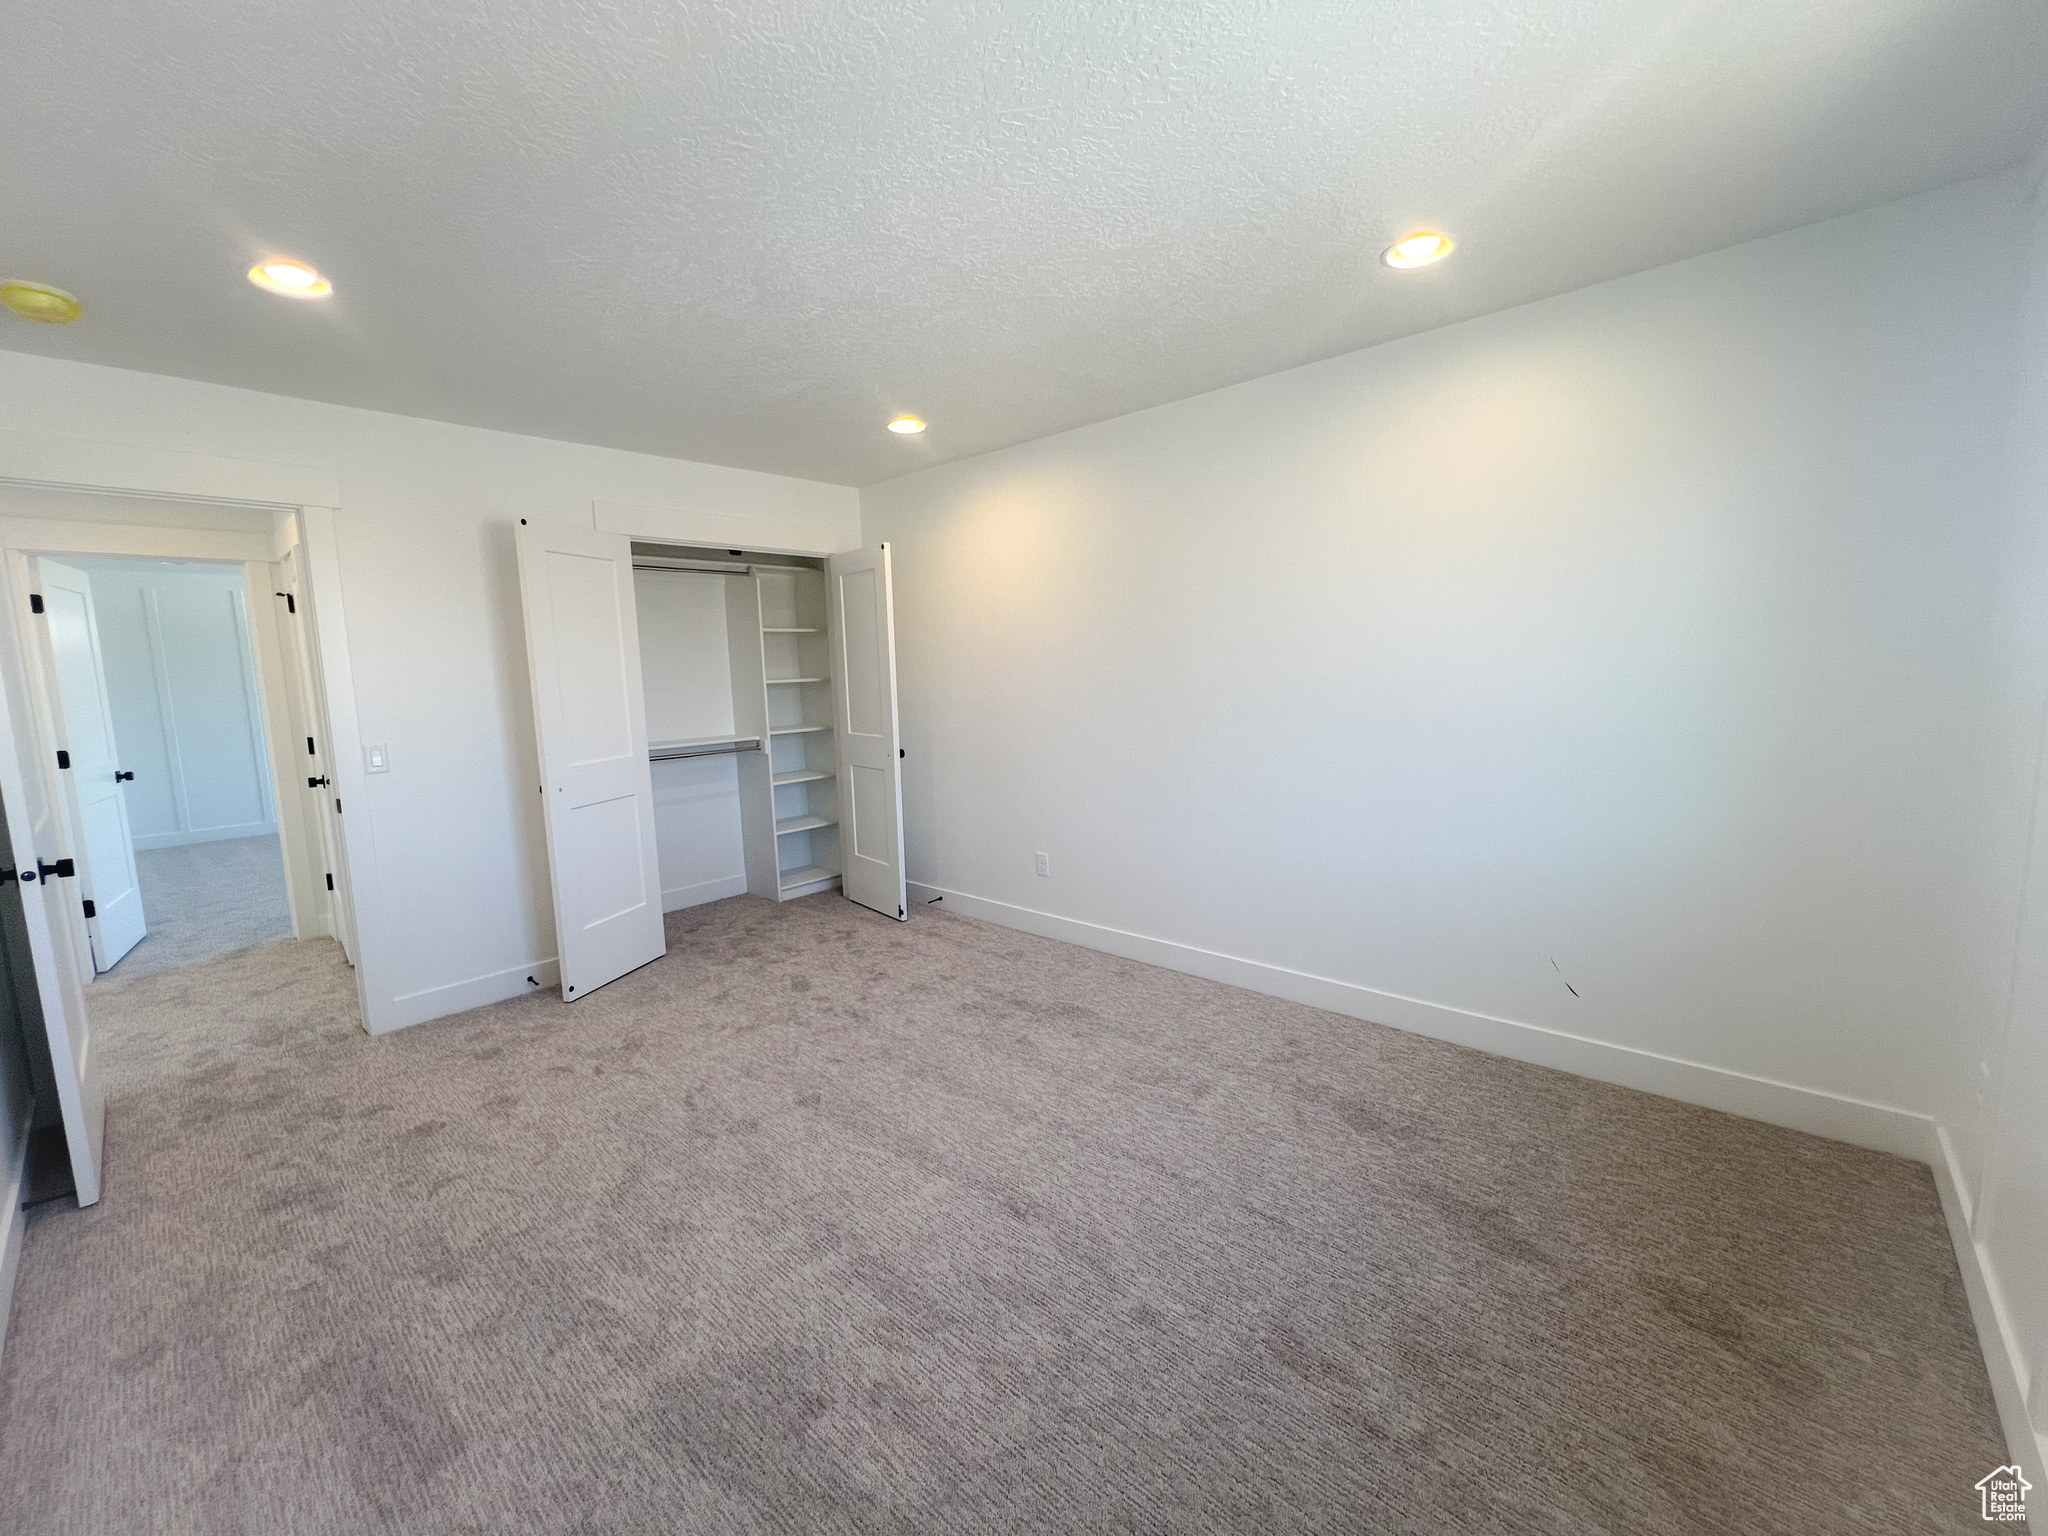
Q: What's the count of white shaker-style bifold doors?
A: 2